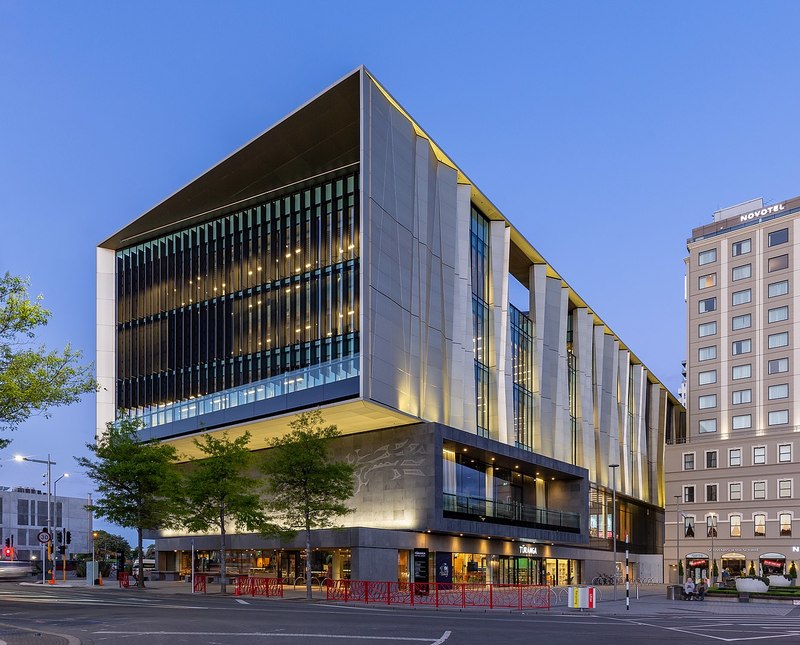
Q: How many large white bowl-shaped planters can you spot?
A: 2